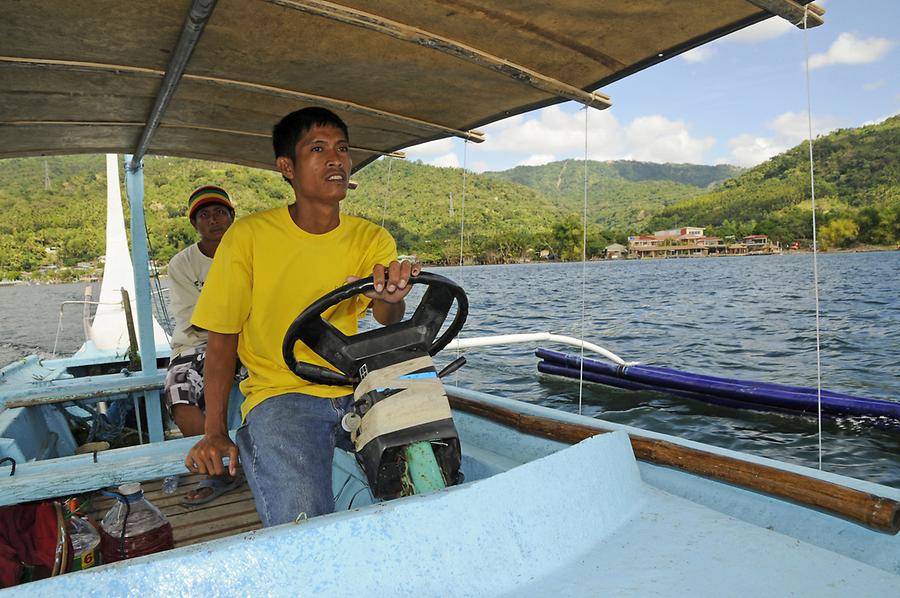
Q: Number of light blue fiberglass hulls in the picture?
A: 1